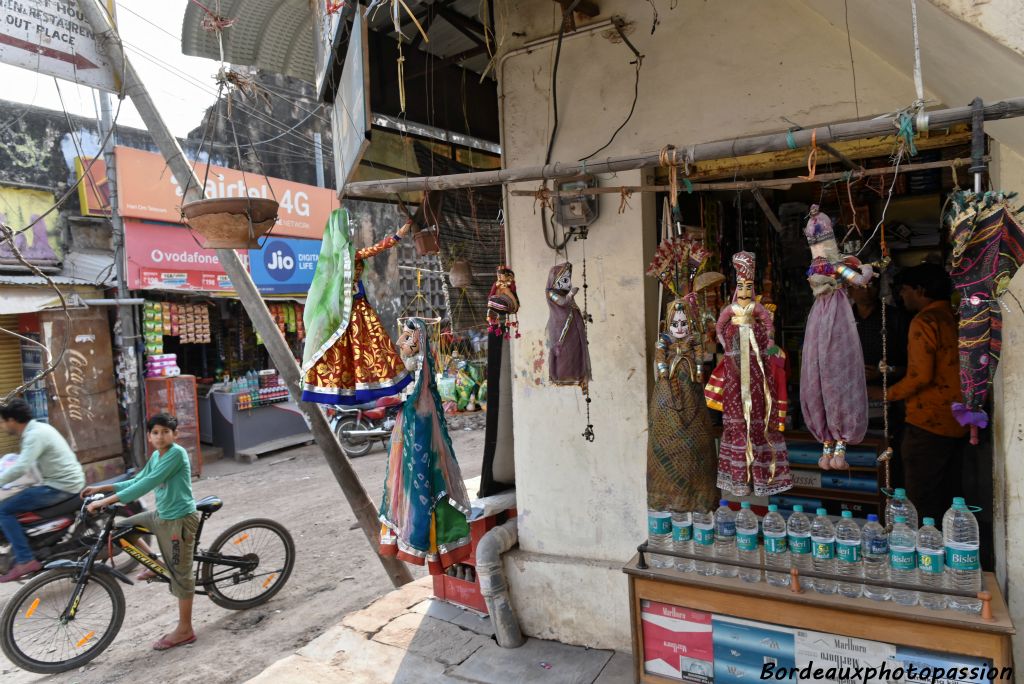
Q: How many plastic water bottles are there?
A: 14